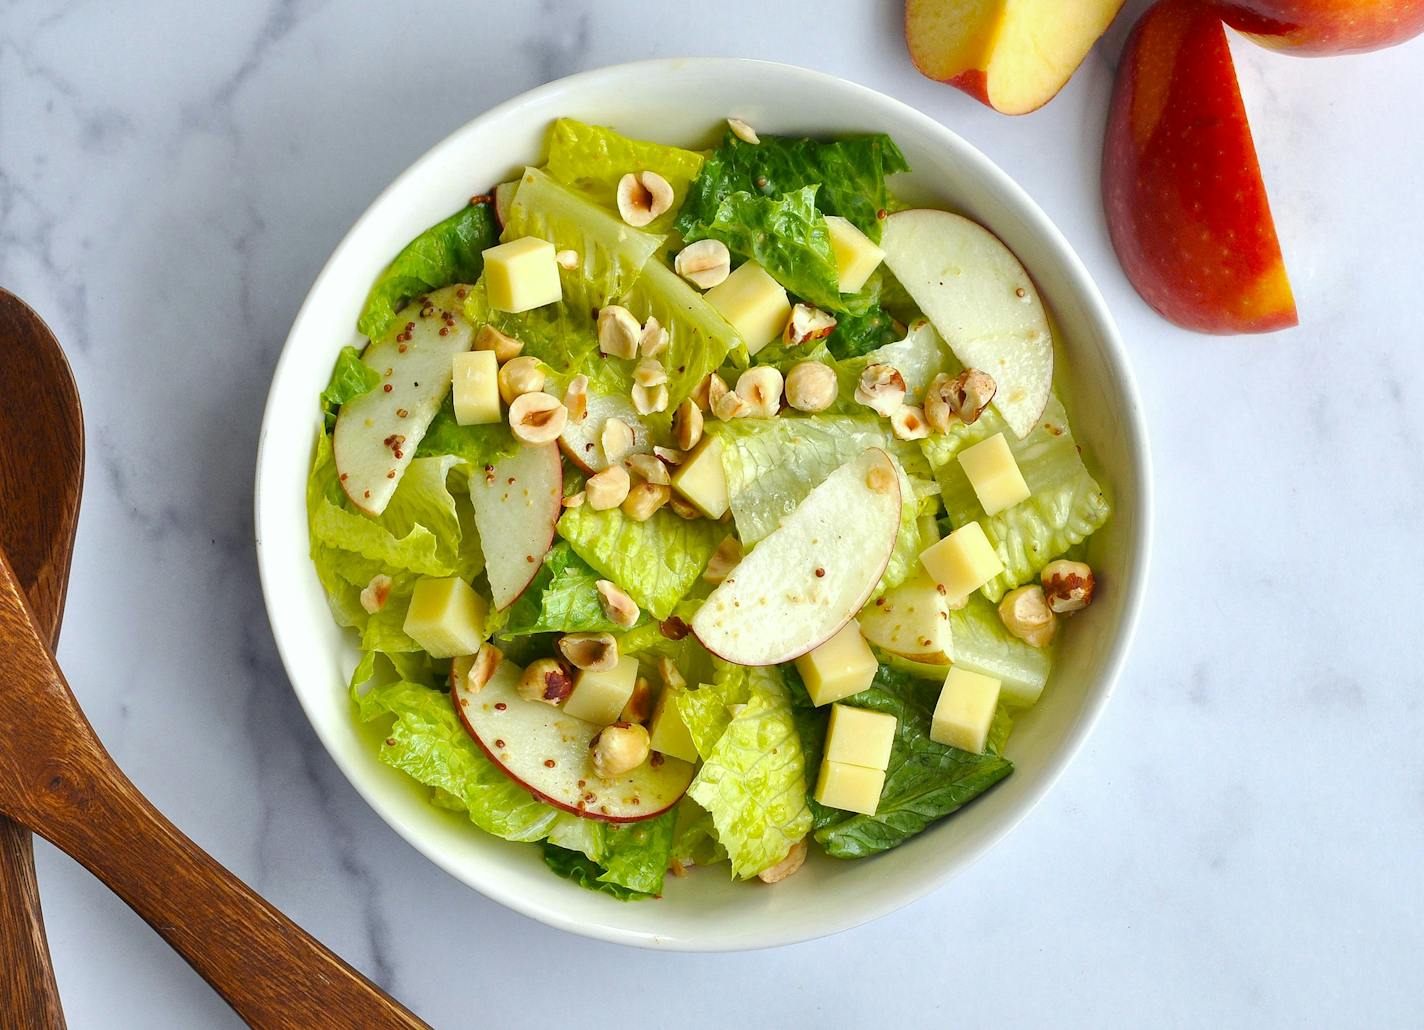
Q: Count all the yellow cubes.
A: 14